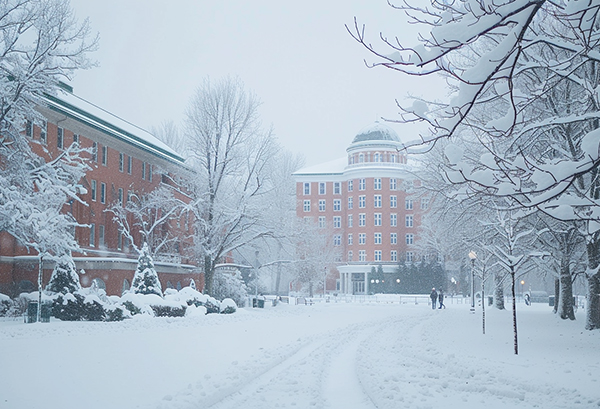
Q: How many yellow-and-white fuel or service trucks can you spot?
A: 0